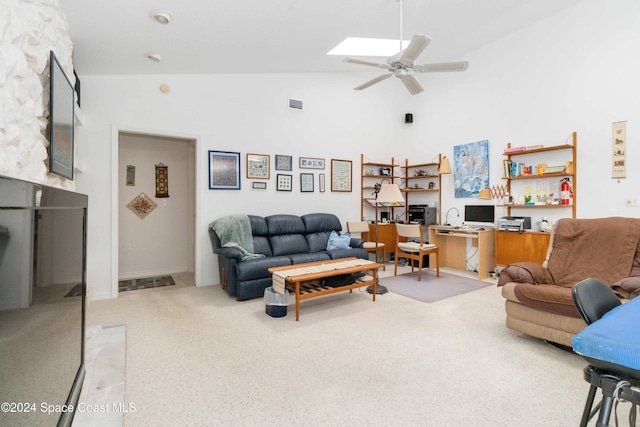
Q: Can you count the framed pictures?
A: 9